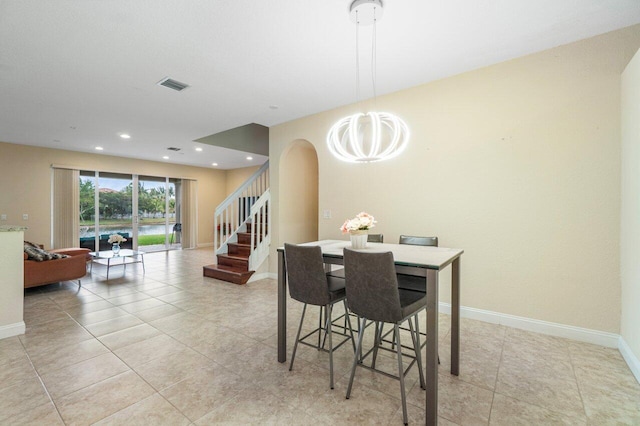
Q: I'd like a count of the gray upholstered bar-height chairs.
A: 4